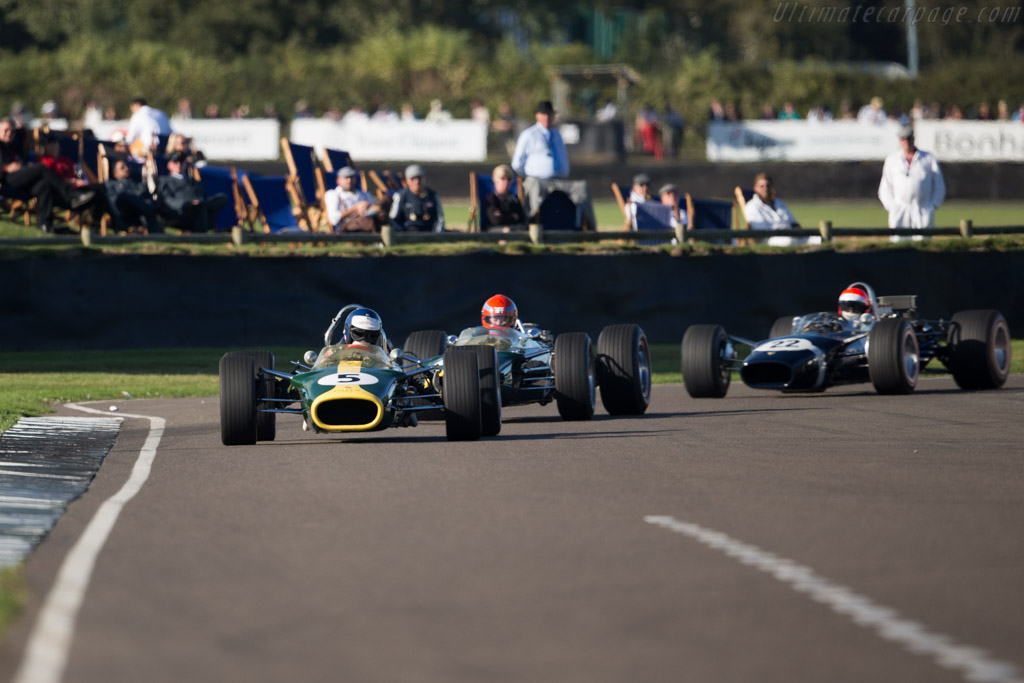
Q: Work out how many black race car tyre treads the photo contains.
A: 11